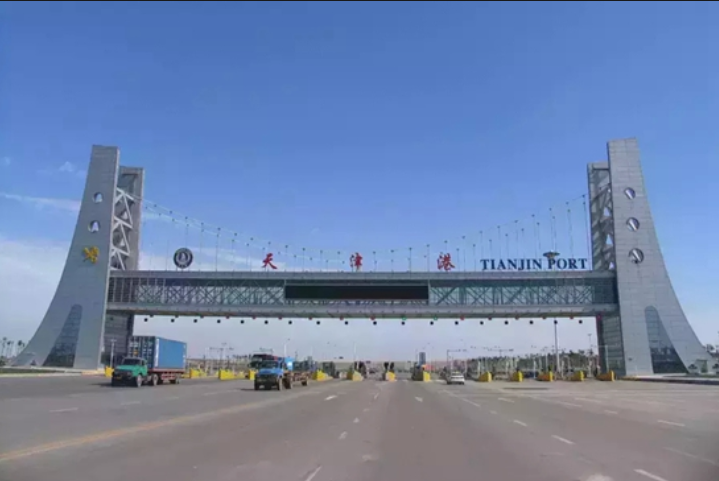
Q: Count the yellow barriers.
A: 13